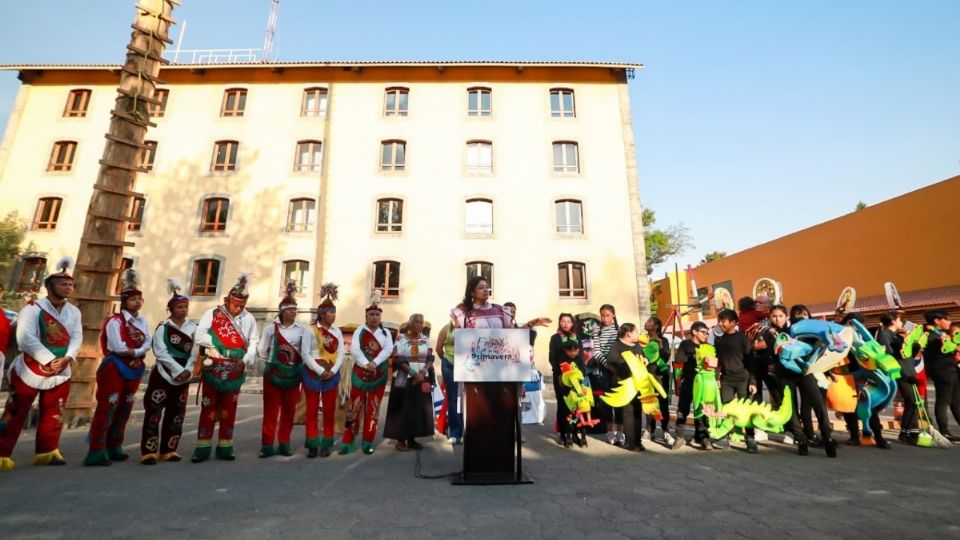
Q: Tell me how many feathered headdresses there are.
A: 7